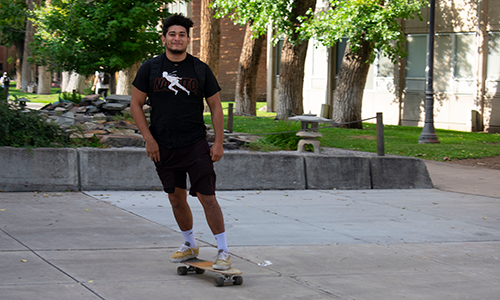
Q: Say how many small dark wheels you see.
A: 4